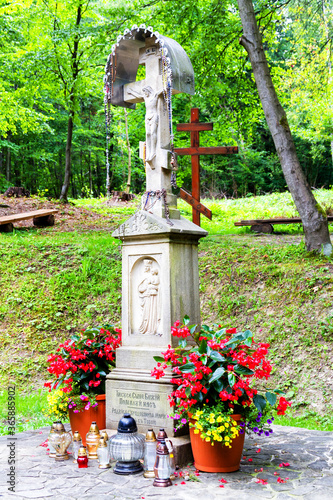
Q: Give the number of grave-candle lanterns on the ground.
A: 11